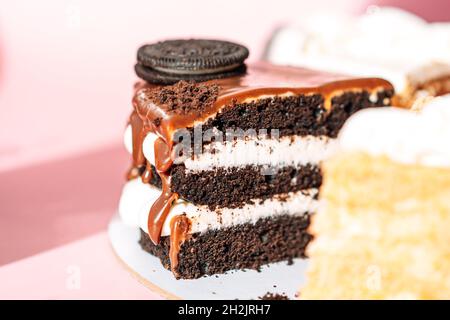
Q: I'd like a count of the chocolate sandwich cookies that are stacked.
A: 1